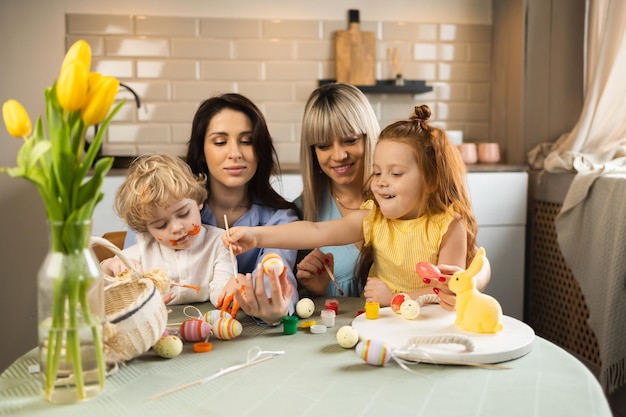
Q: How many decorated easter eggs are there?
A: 11